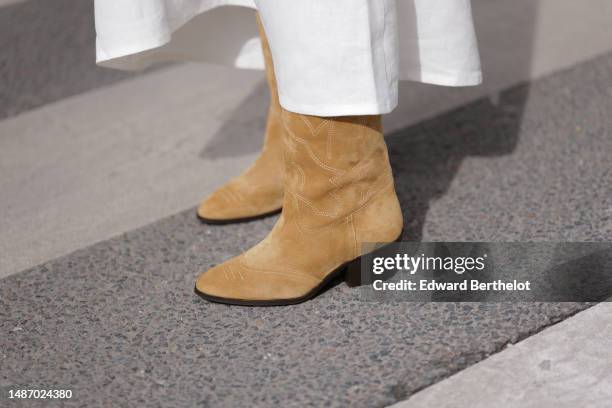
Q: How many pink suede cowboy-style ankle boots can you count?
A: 0